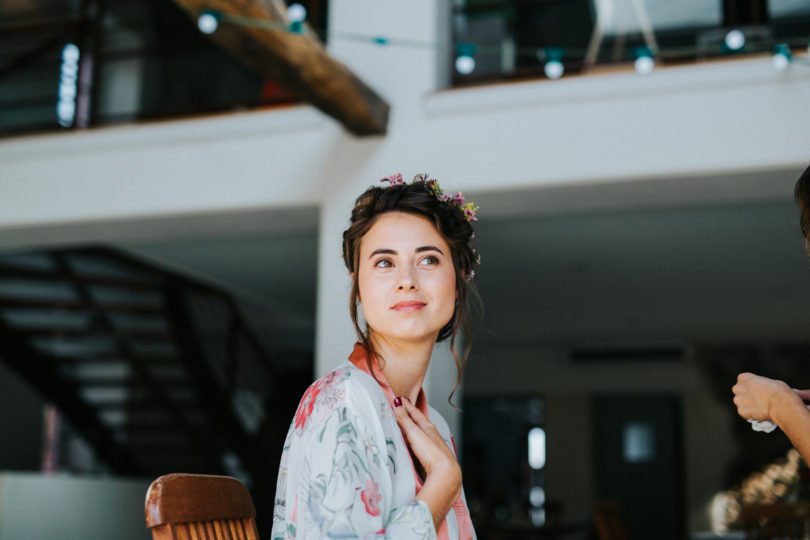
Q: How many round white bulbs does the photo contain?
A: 7